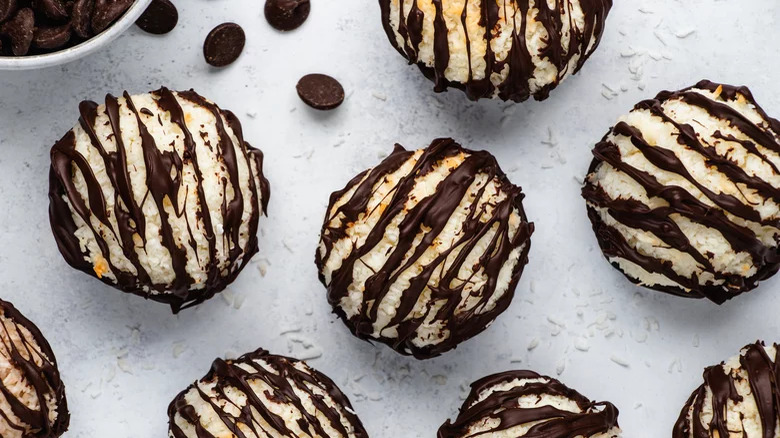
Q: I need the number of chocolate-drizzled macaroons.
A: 8